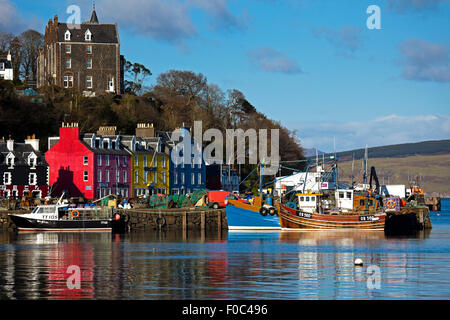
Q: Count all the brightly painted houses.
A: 4